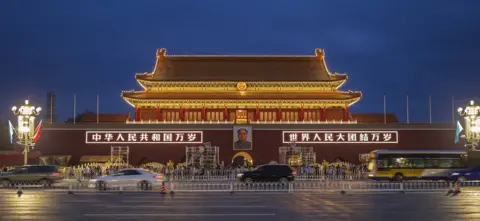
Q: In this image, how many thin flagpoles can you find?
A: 7